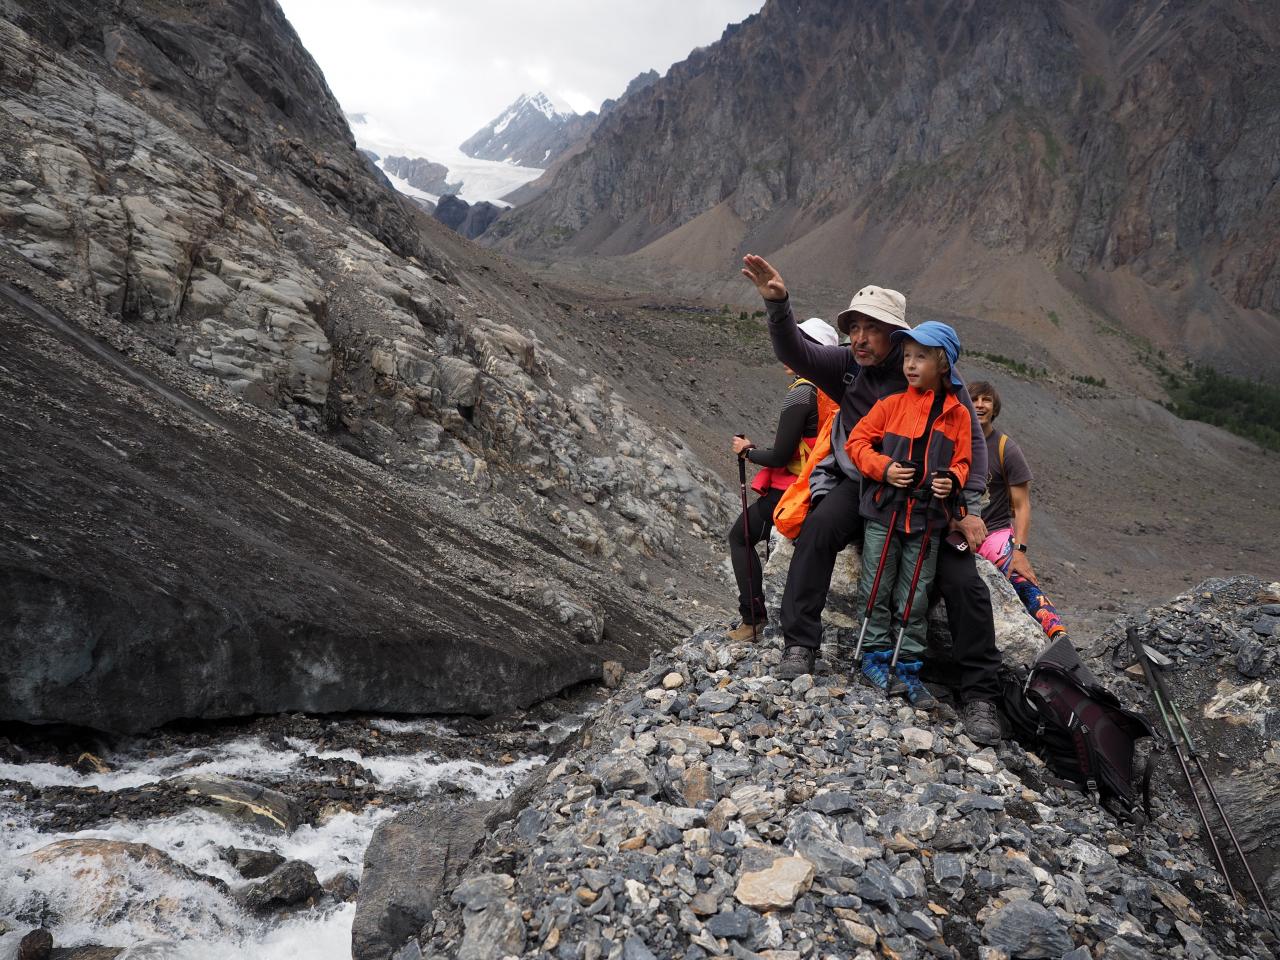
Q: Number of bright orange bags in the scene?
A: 1